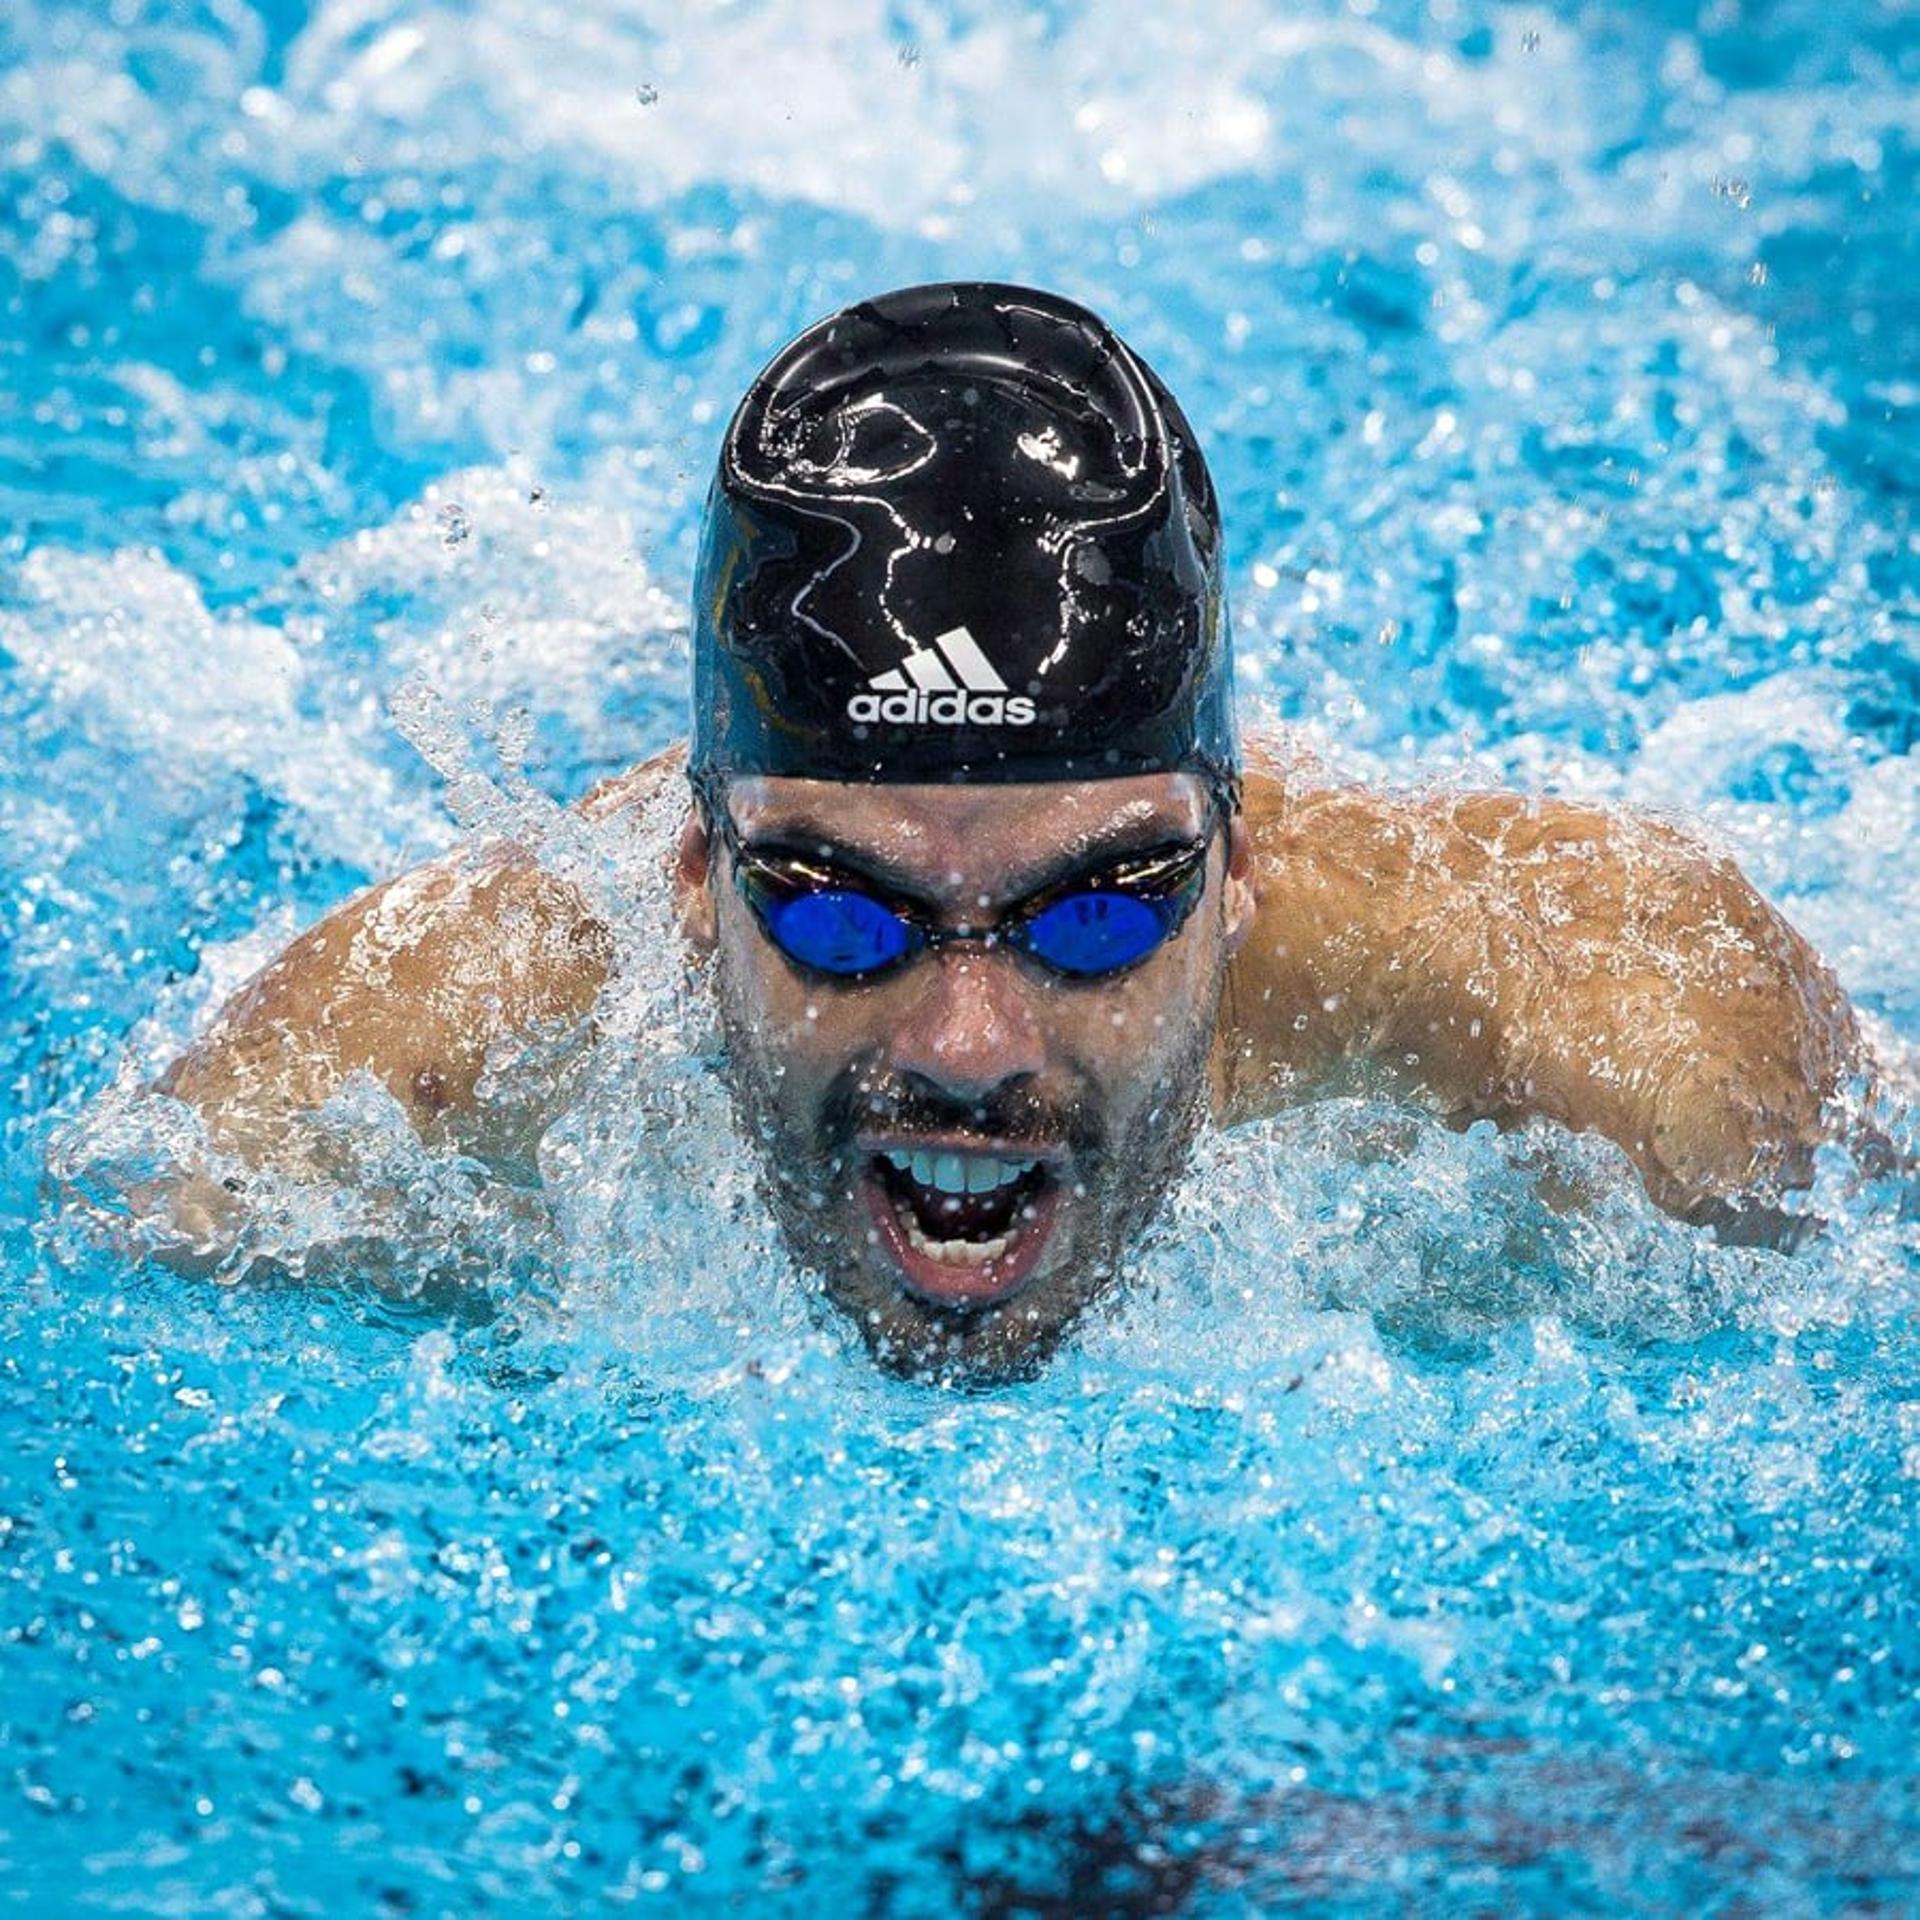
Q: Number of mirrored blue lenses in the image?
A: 2